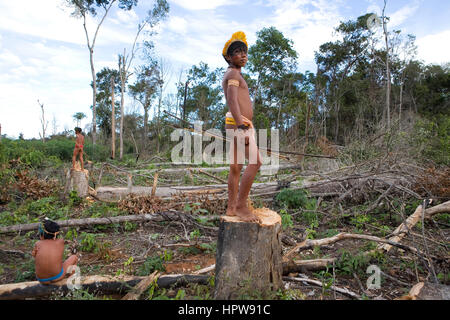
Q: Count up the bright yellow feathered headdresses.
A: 1